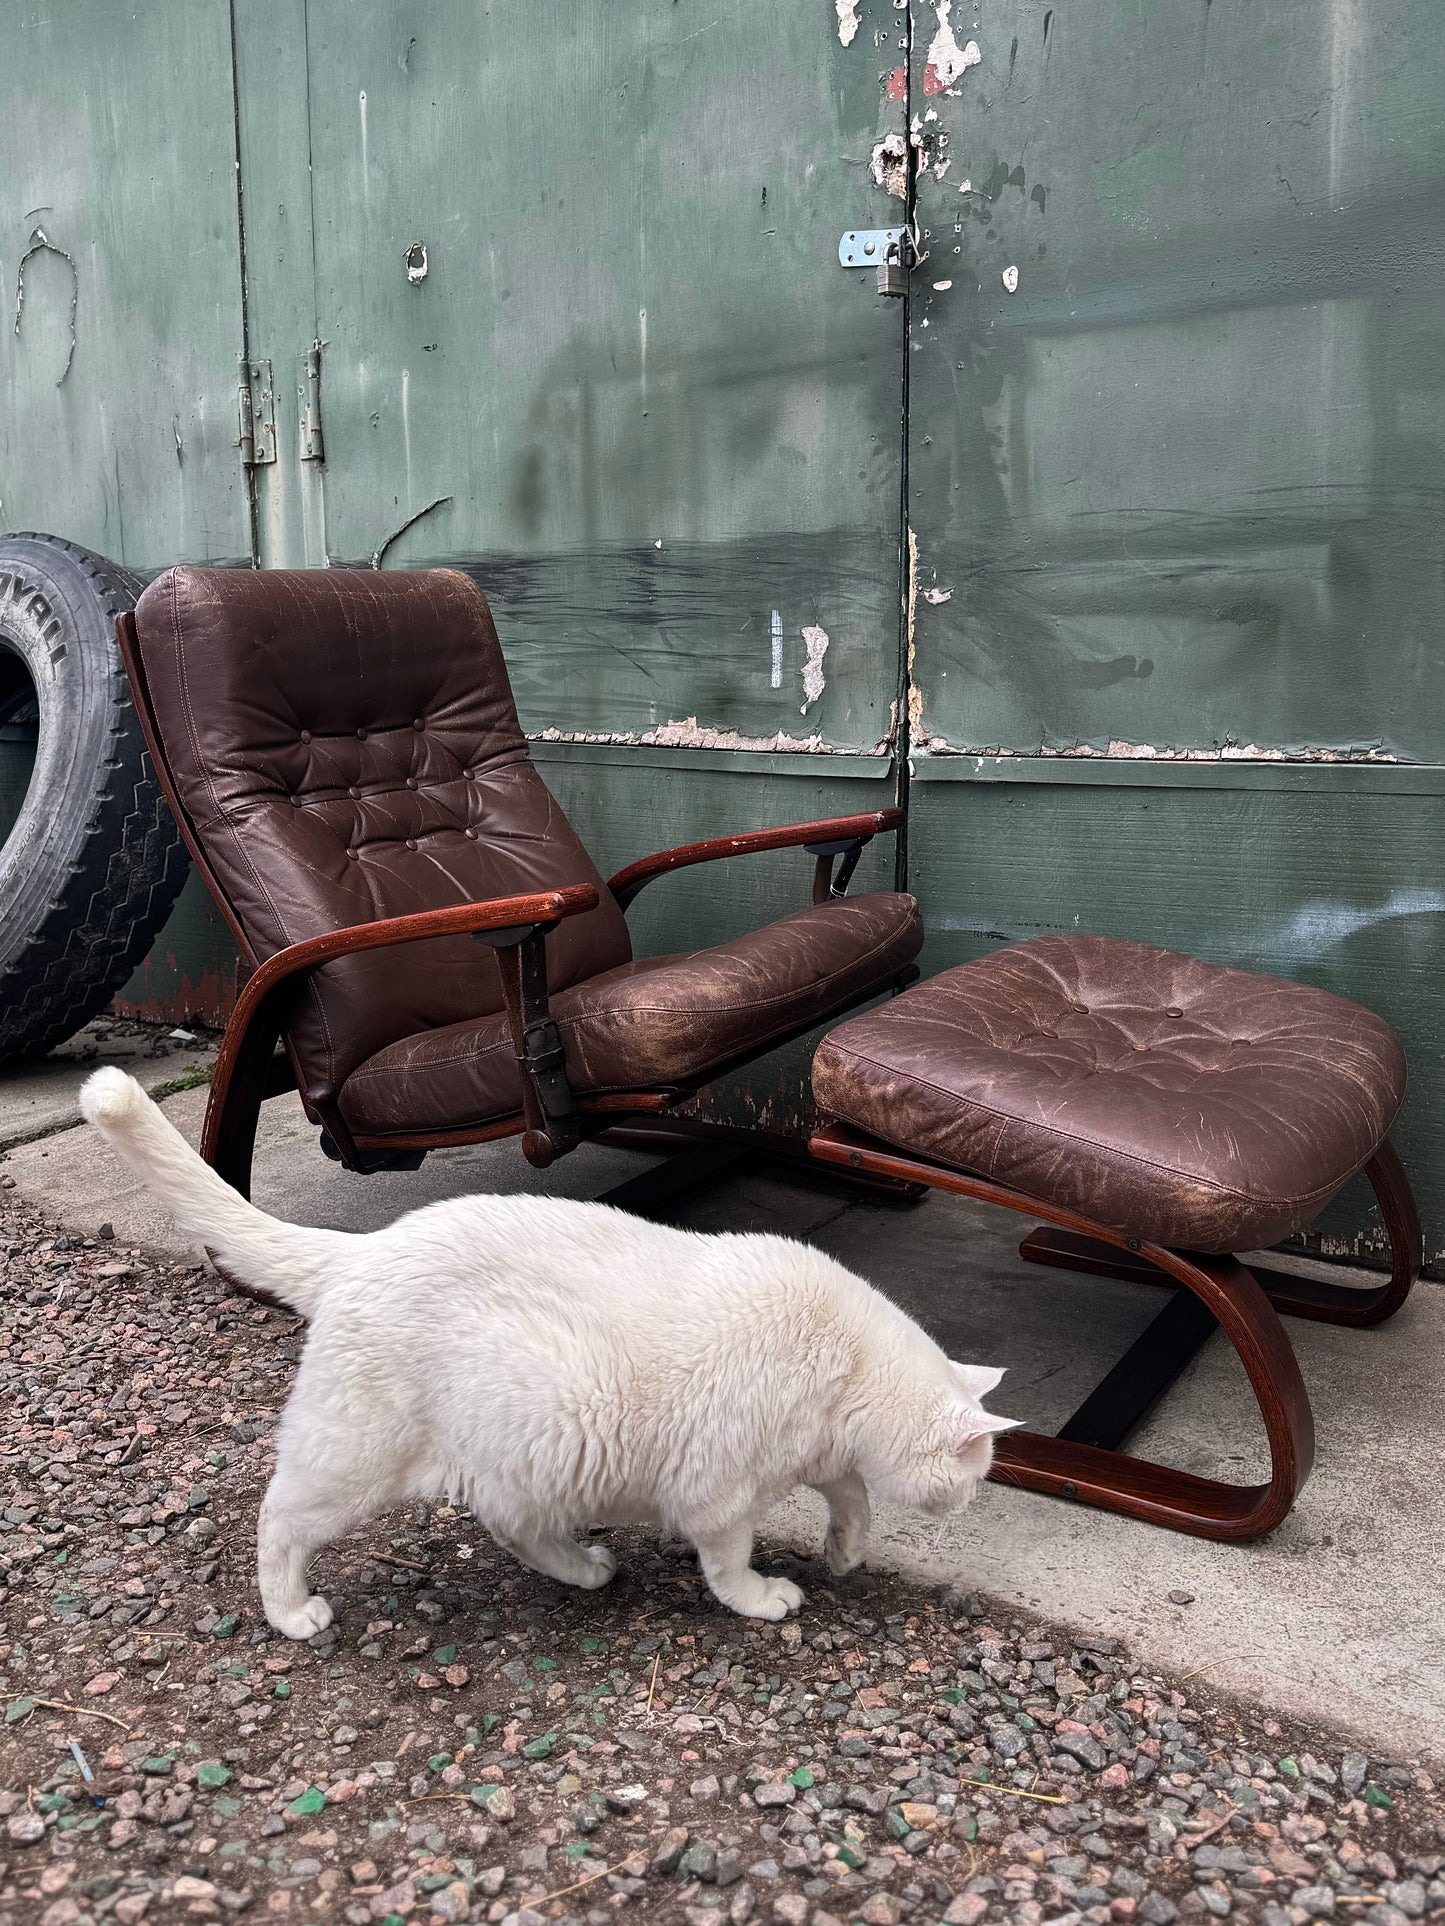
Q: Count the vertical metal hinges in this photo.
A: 2